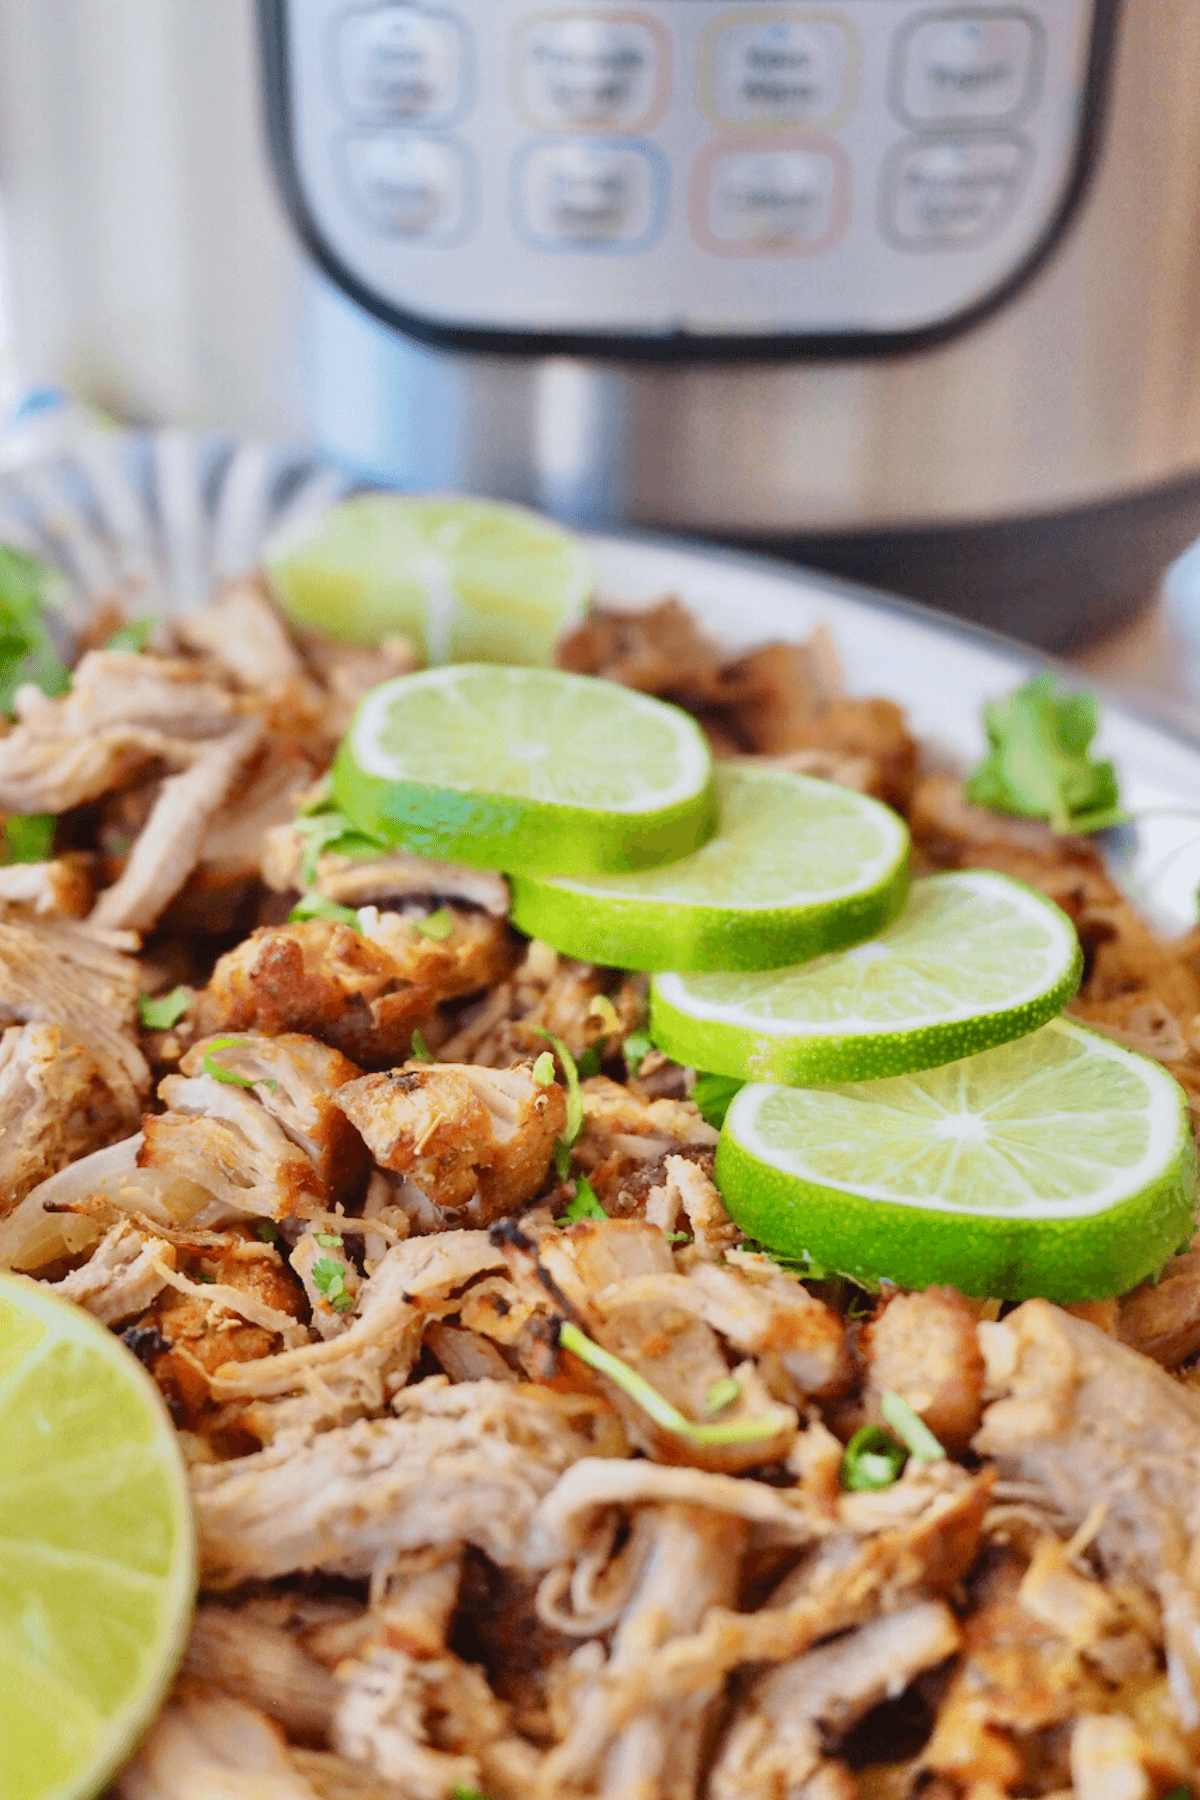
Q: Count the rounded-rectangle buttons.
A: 8